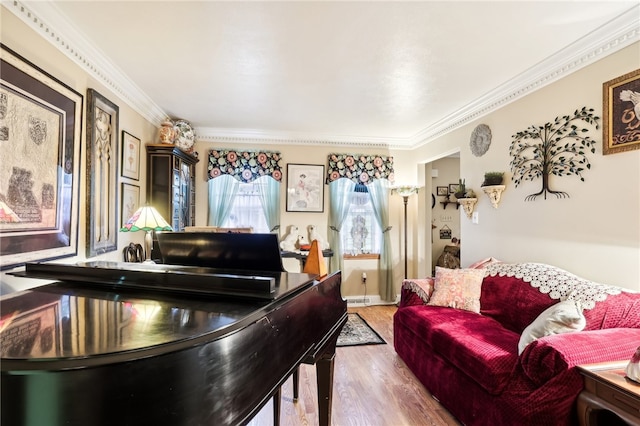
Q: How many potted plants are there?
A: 2